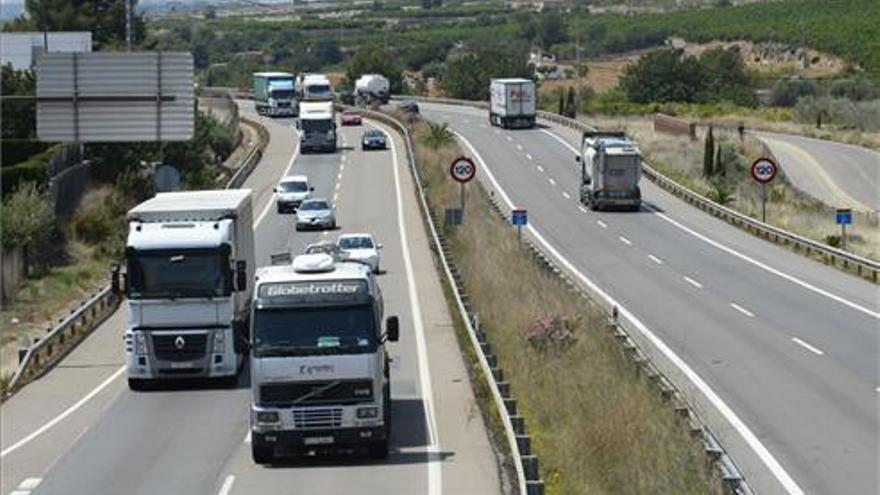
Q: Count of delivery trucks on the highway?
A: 8